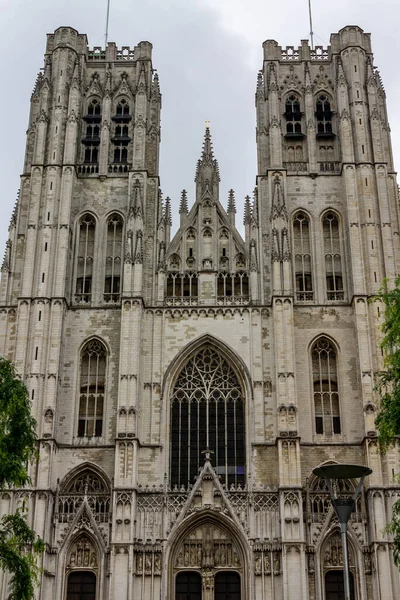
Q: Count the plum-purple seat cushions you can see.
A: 0